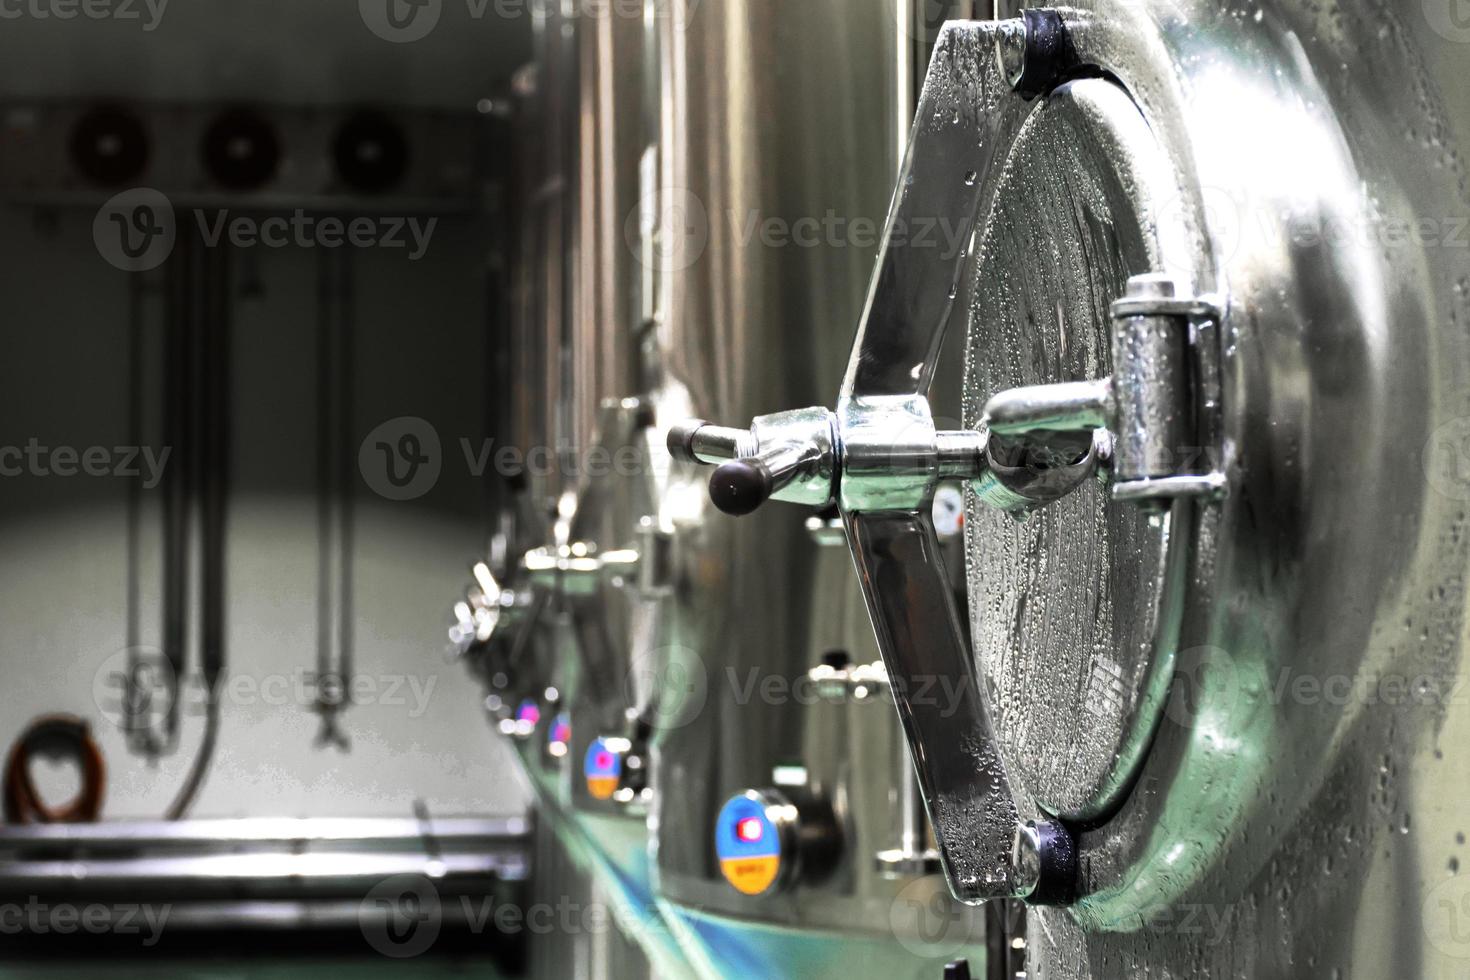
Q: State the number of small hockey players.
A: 0